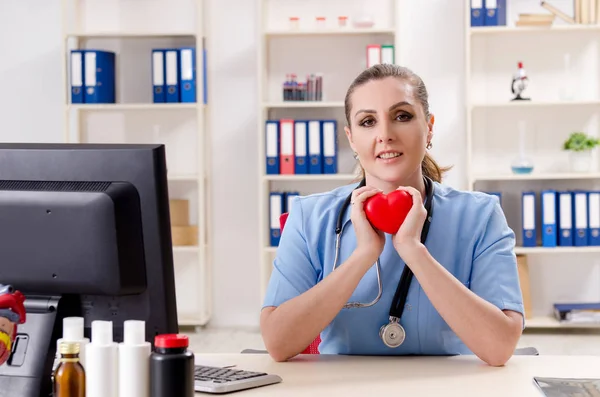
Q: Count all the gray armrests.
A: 2